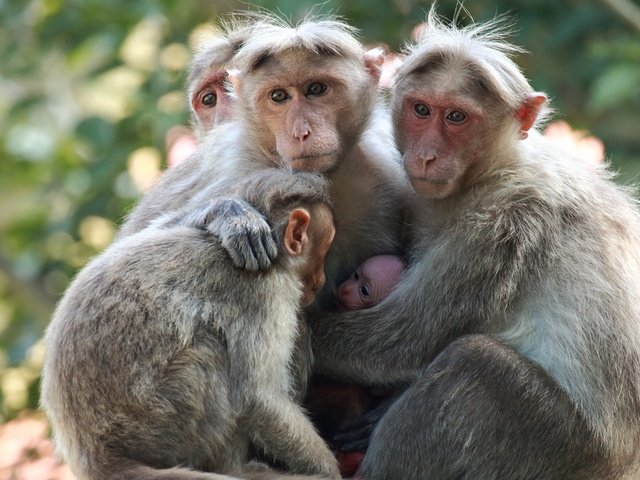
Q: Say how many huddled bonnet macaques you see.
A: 5